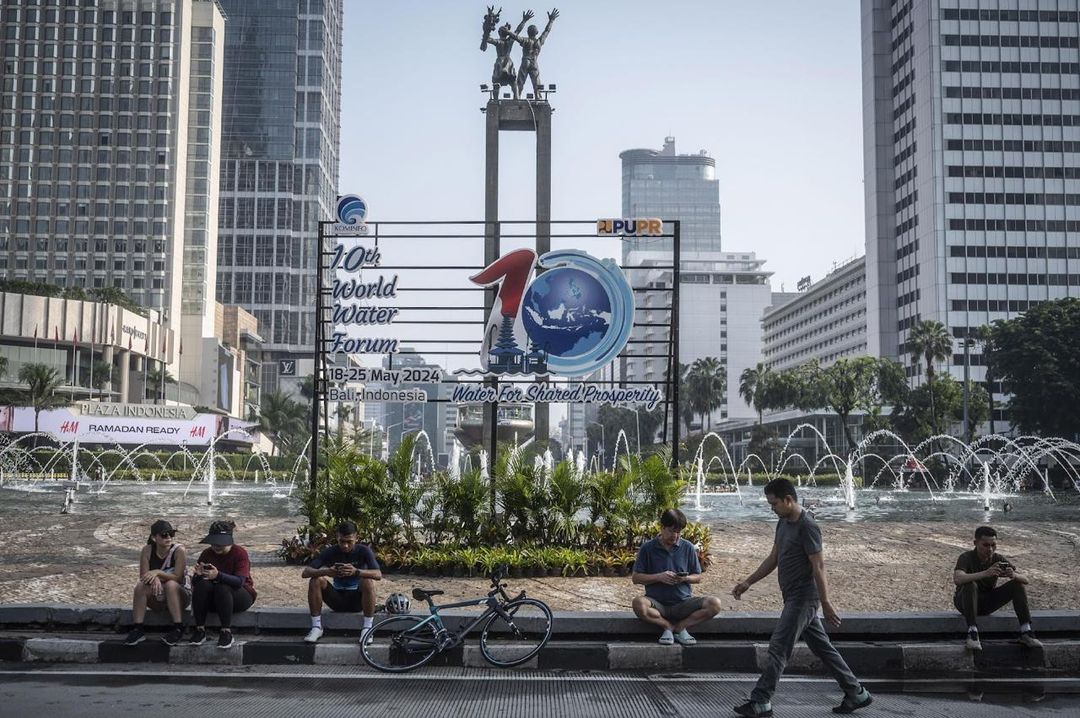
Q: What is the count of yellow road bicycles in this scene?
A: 0